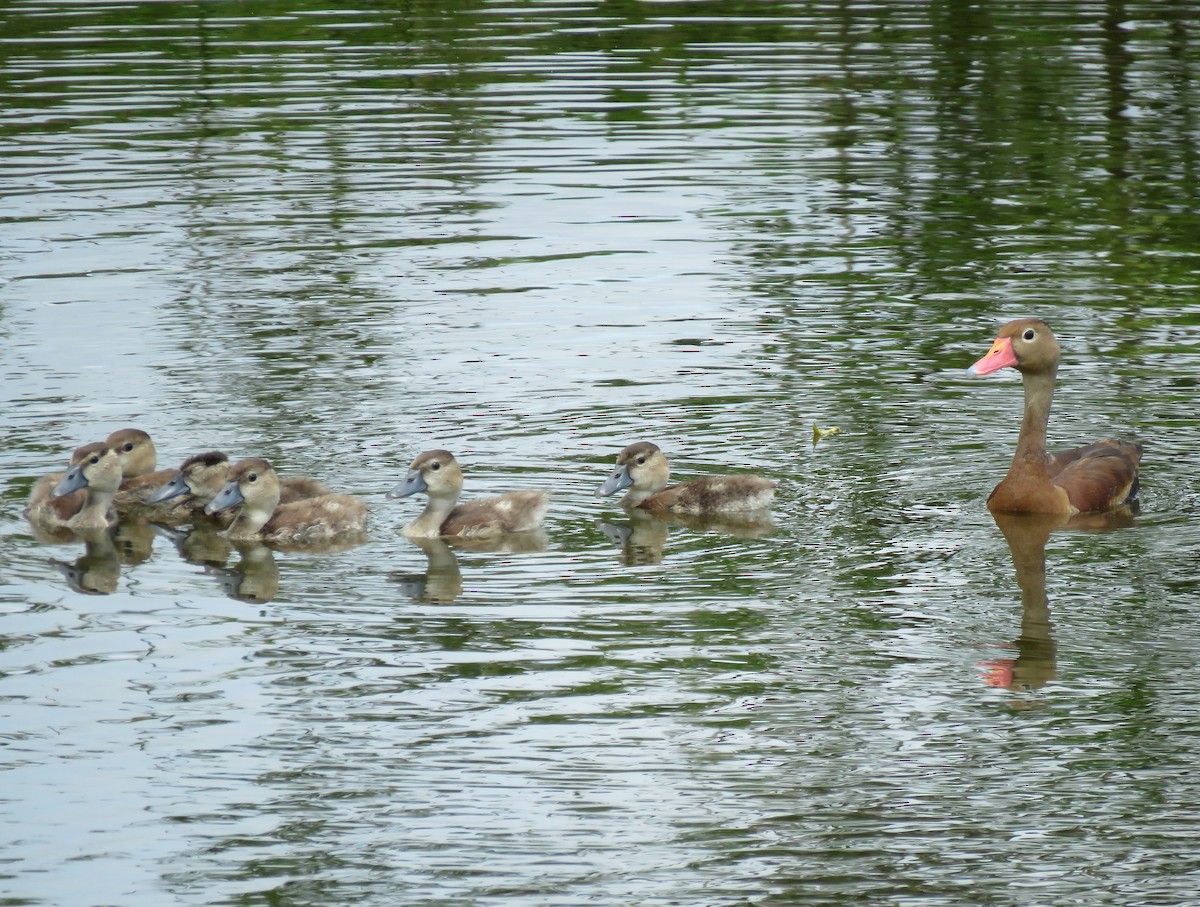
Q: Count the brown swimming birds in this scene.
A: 7